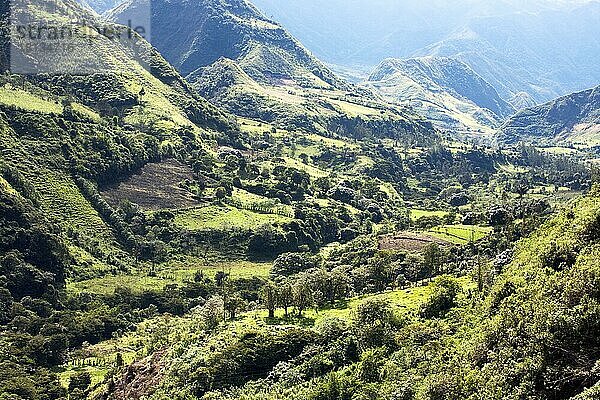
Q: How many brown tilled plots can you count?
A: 2